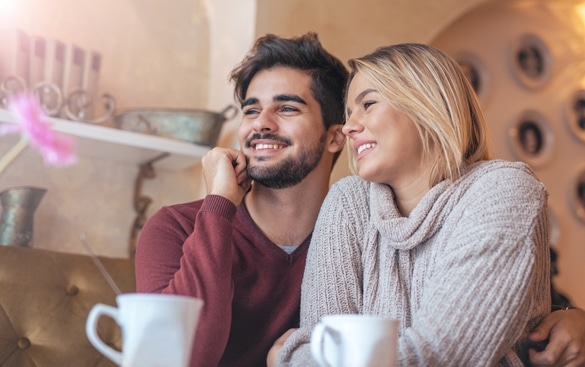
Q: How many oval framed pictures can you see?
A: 5